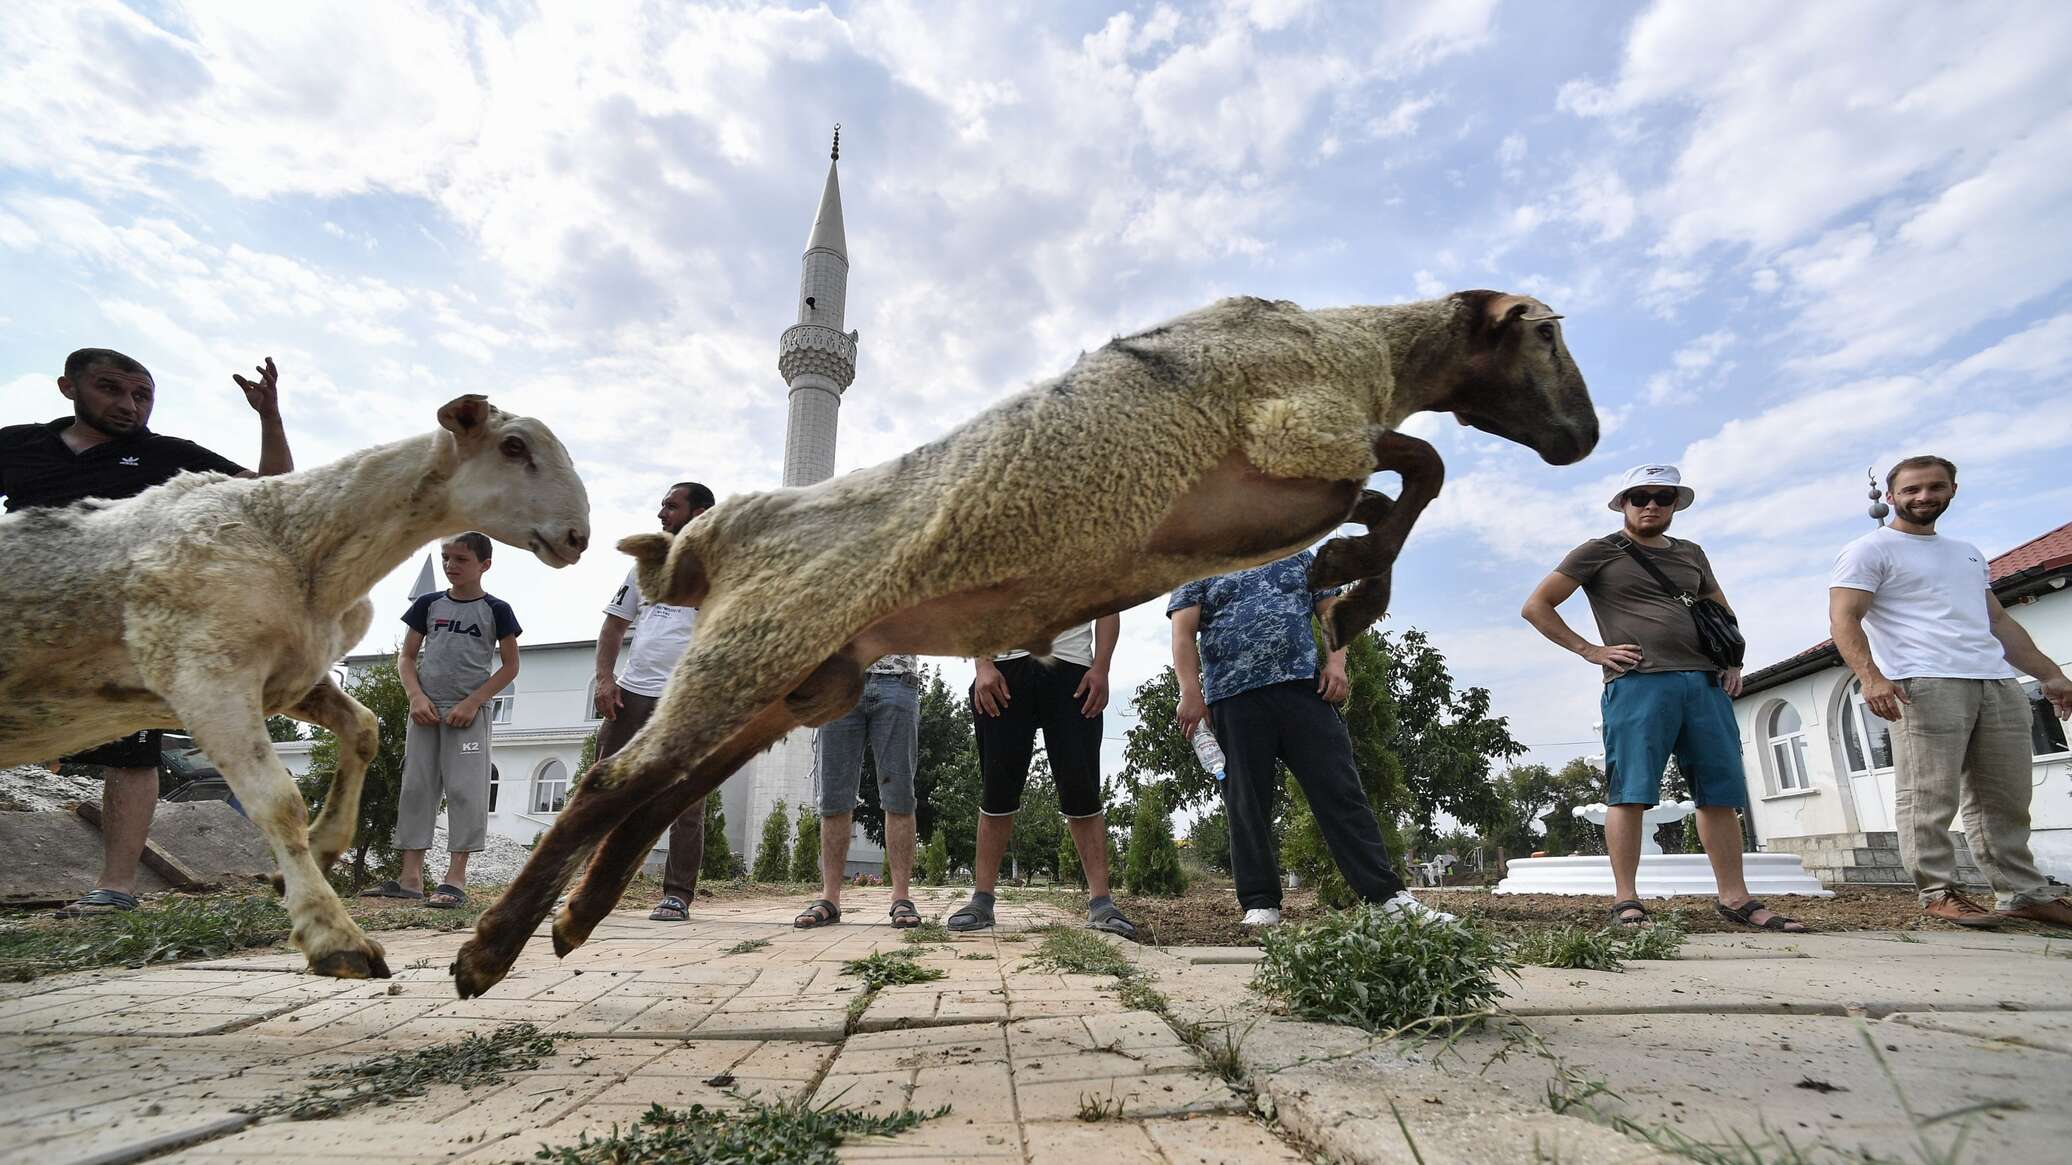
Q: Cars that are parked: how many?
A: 1